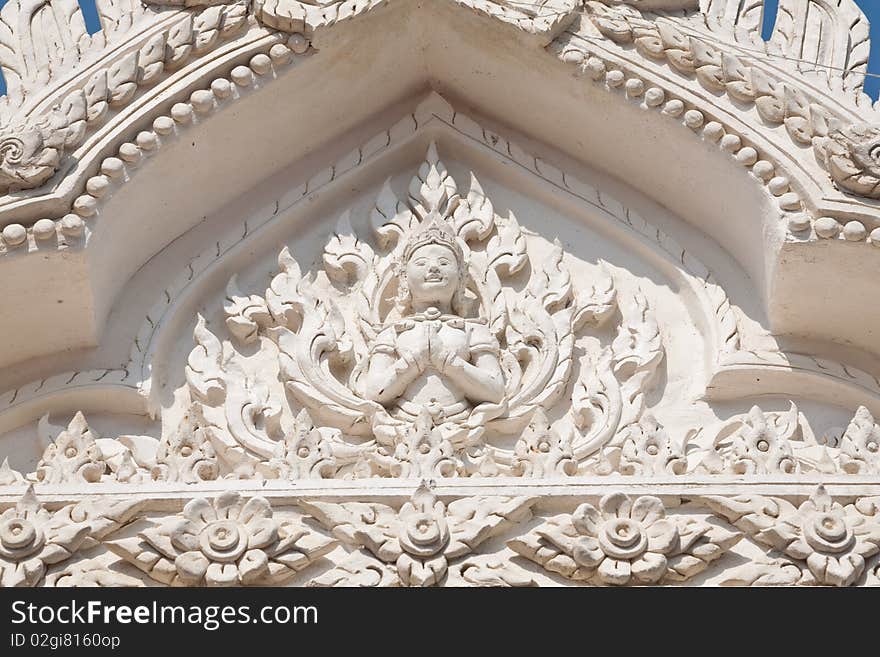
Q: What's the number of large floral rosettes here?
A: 5